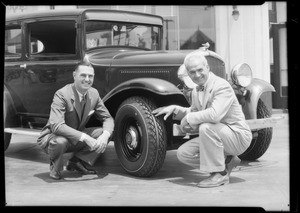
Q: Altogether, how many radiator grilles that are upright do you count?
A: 1